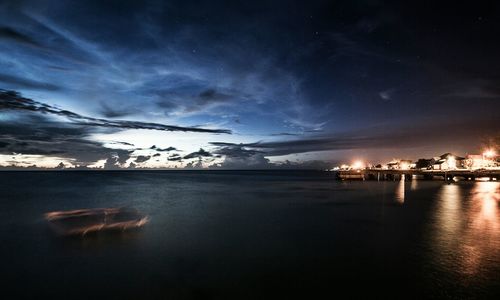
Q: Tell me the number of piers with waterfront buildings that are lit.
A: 1